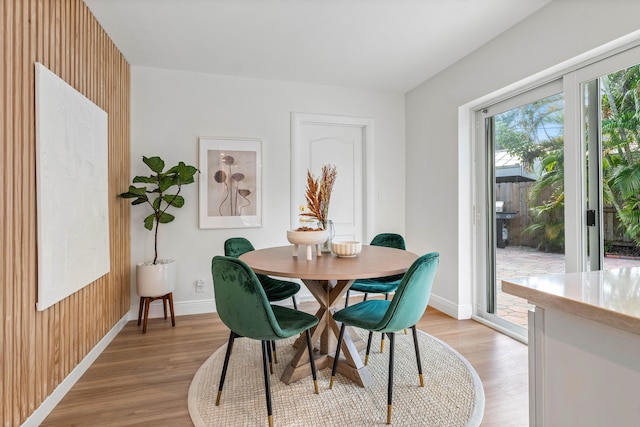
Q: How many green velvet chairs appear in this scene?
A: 4